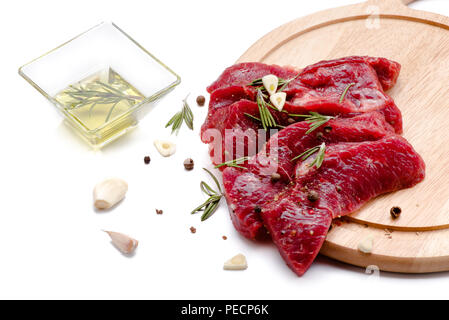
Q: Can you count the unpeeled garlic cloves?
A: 1